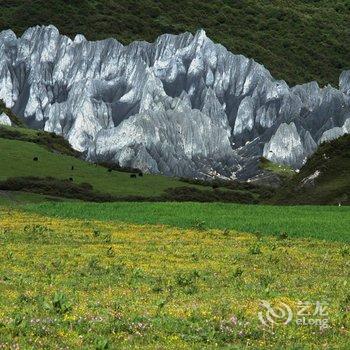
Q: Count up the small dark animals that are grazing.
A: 6